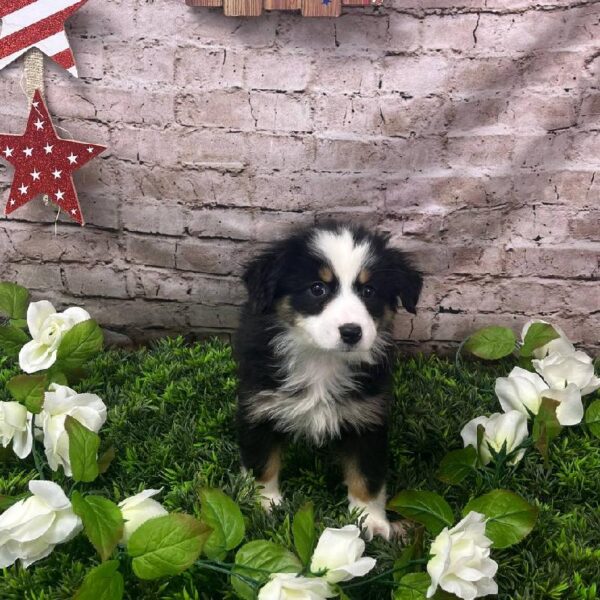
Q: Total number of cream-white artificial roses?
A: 12